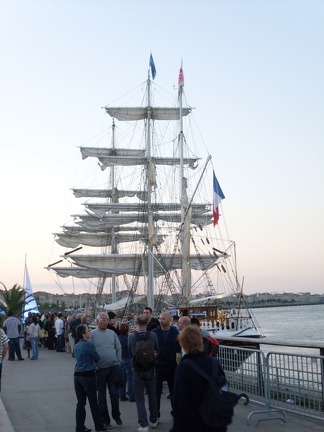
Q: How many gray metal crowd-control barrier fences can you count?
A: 2